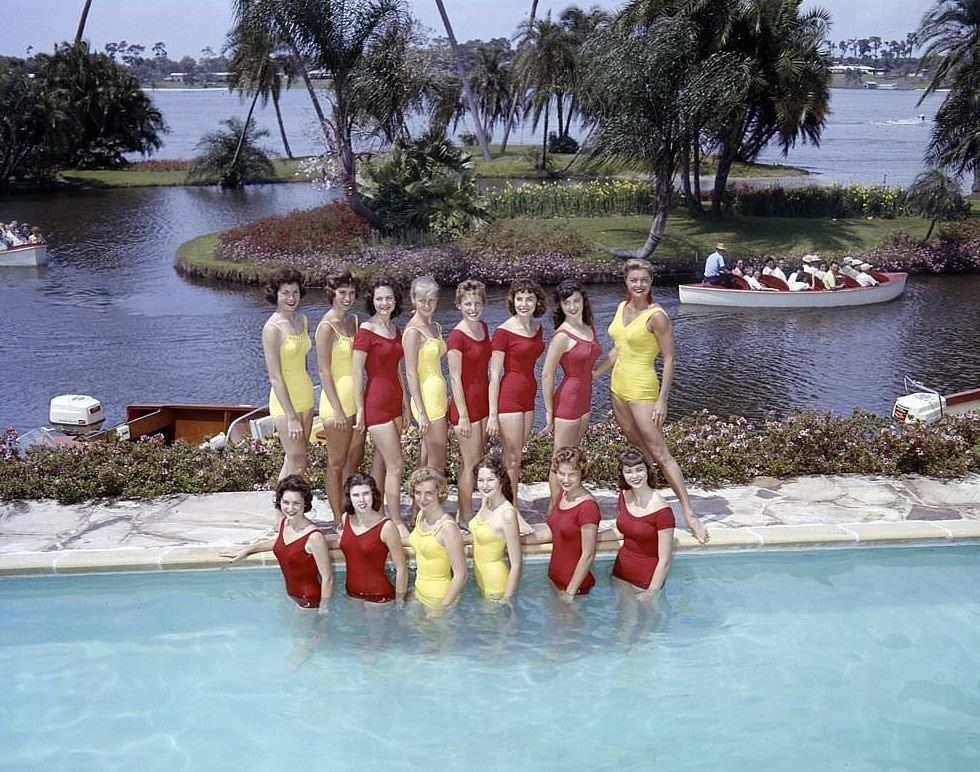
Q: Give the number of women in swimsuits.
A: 14